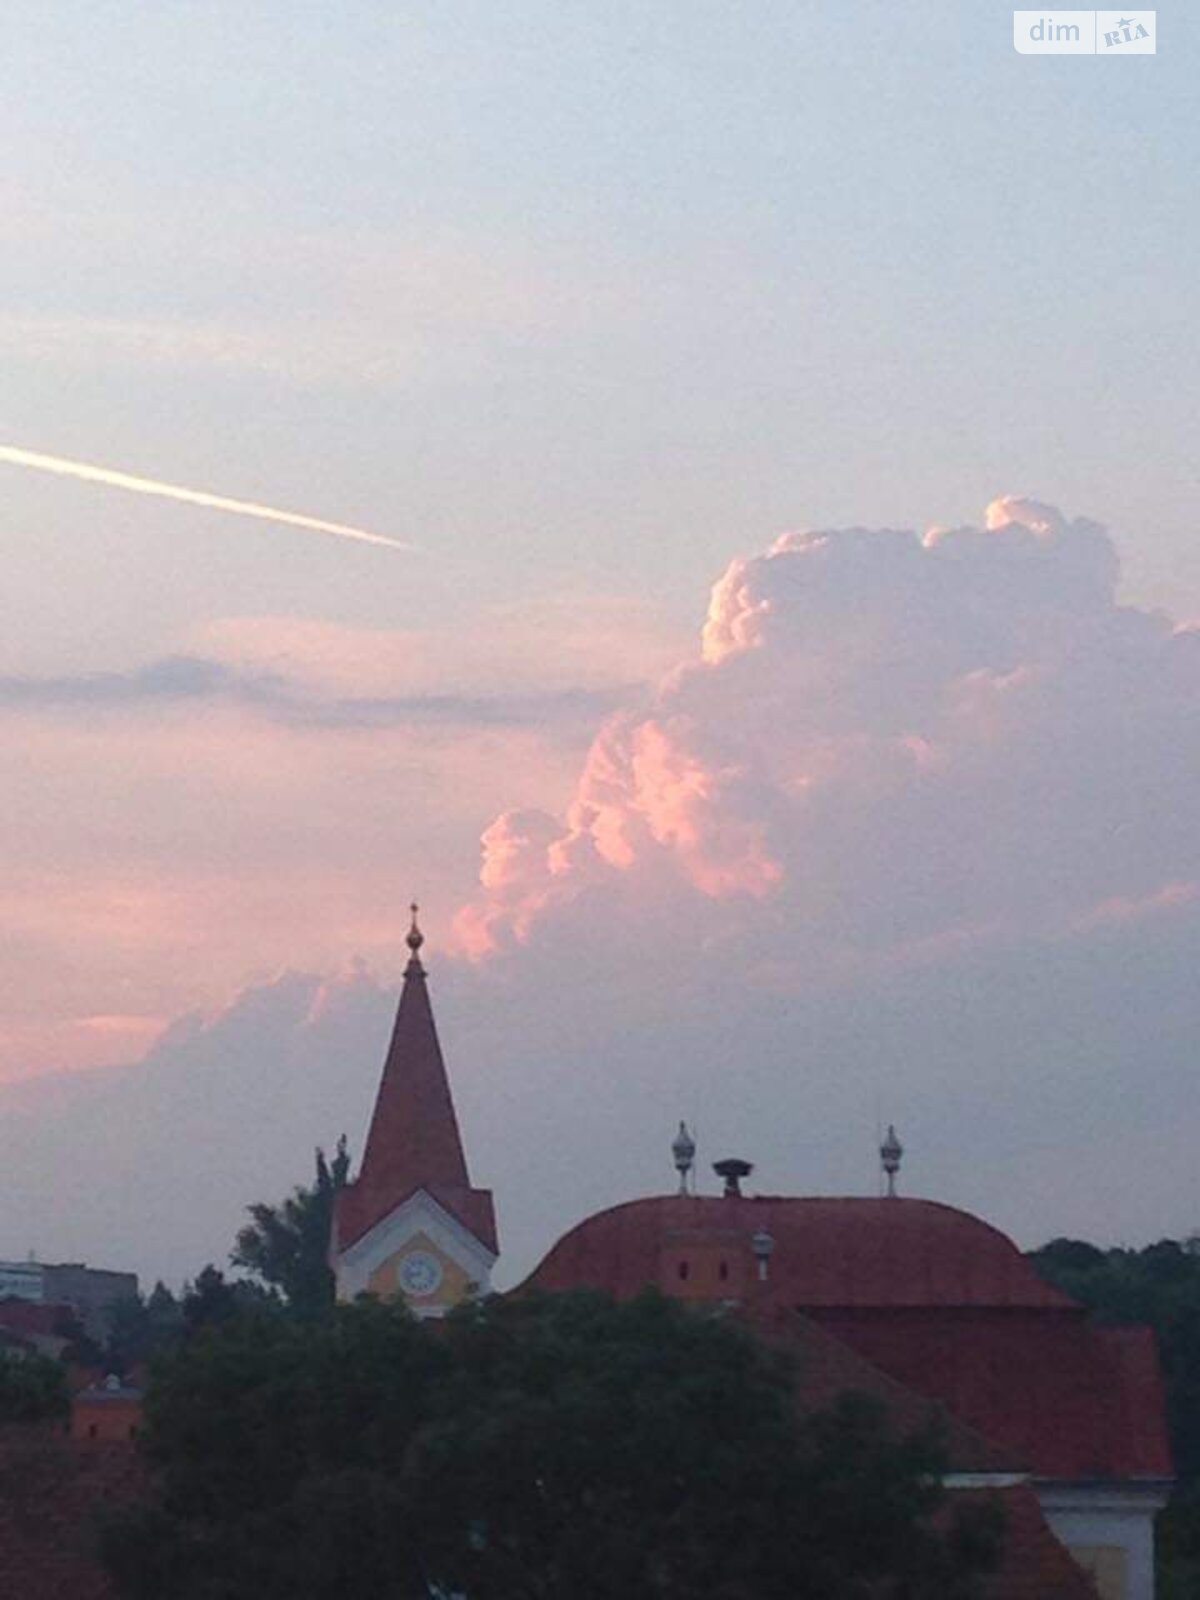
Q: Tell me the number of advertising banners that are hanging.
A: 0